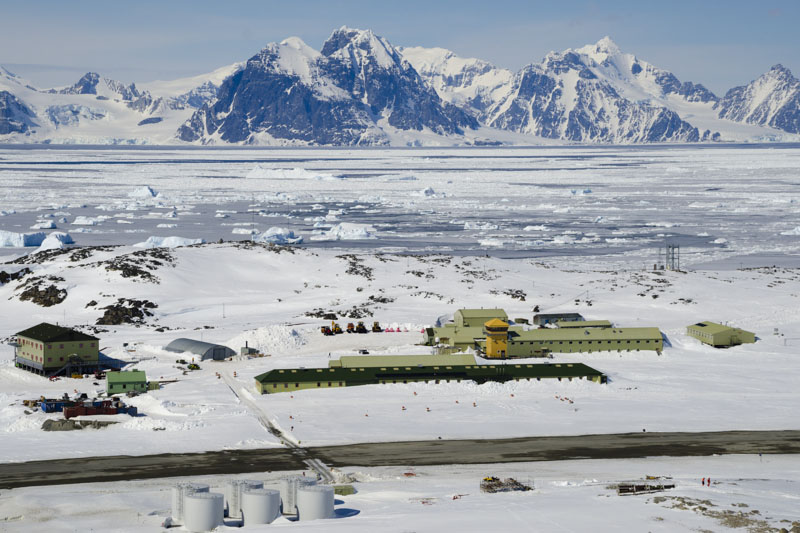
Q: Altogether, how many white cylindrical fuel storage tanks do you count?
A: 6